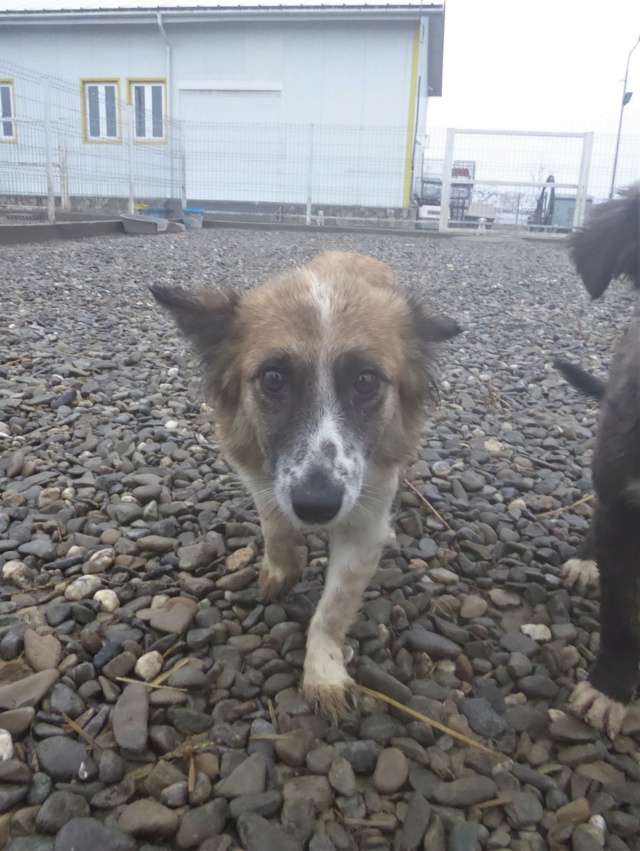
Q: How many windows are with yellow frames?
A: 3